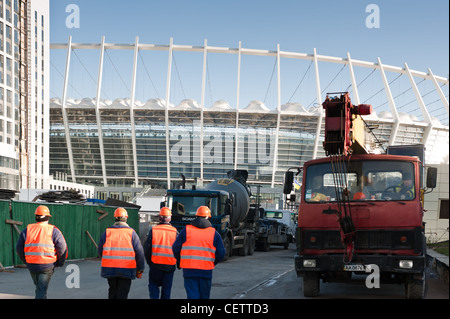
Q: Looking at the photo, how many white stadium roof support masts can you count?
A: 12